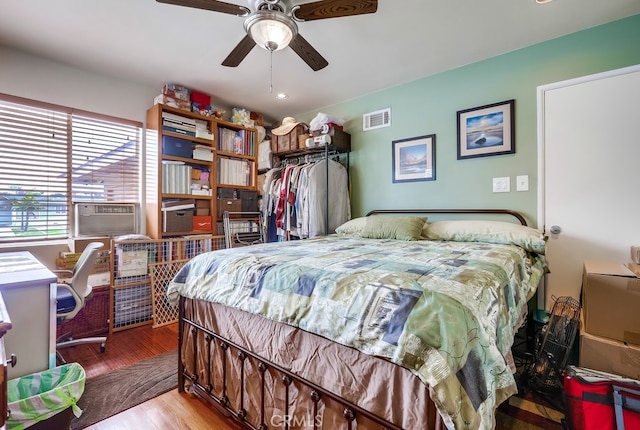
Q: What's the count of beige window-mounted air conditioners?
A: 1